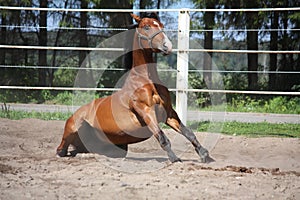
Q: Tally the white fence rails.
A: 5